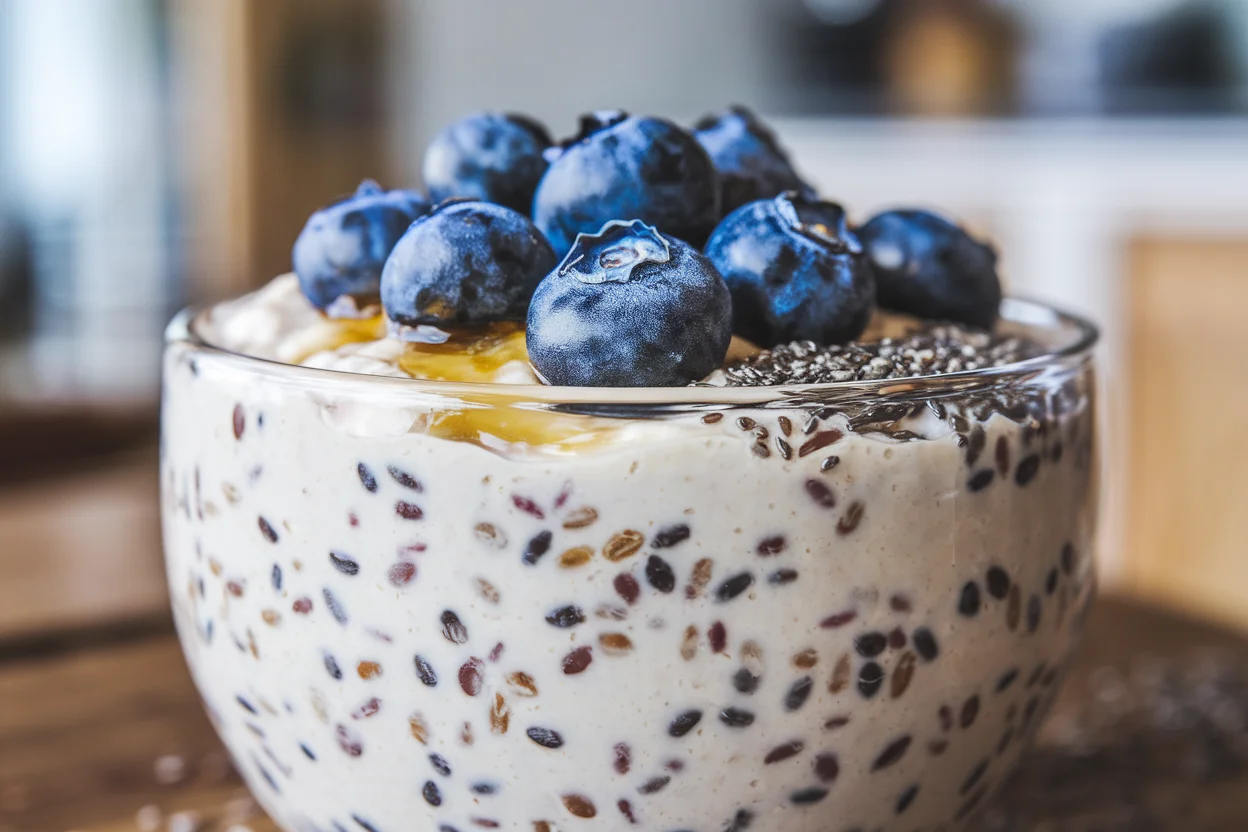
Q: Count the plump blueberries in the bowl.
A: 8